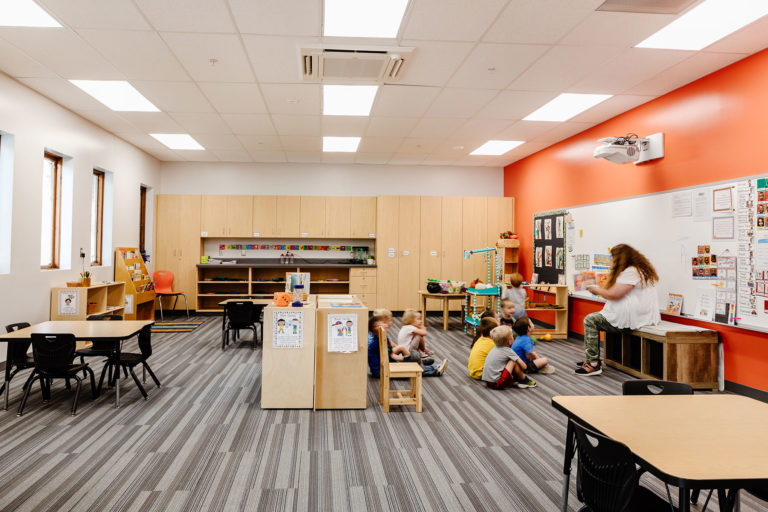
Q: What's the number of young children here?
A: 9